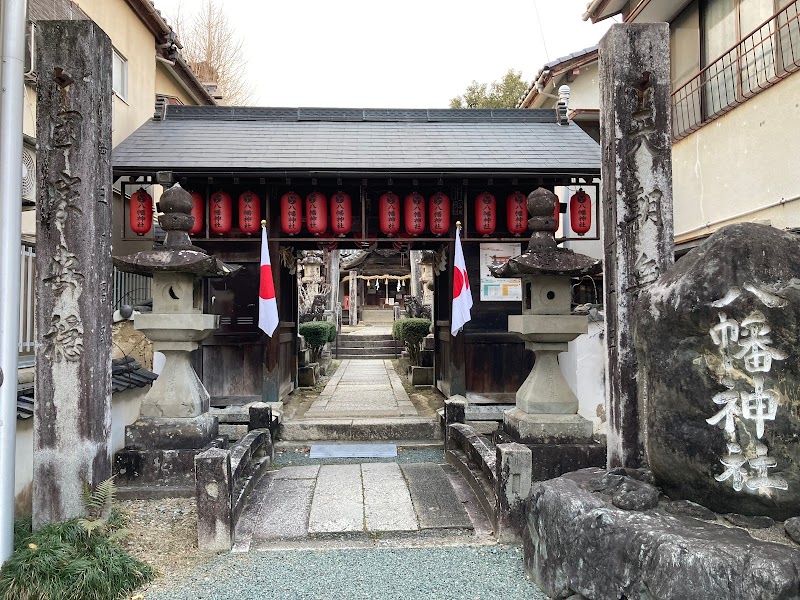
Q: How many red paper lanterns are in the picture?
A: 14